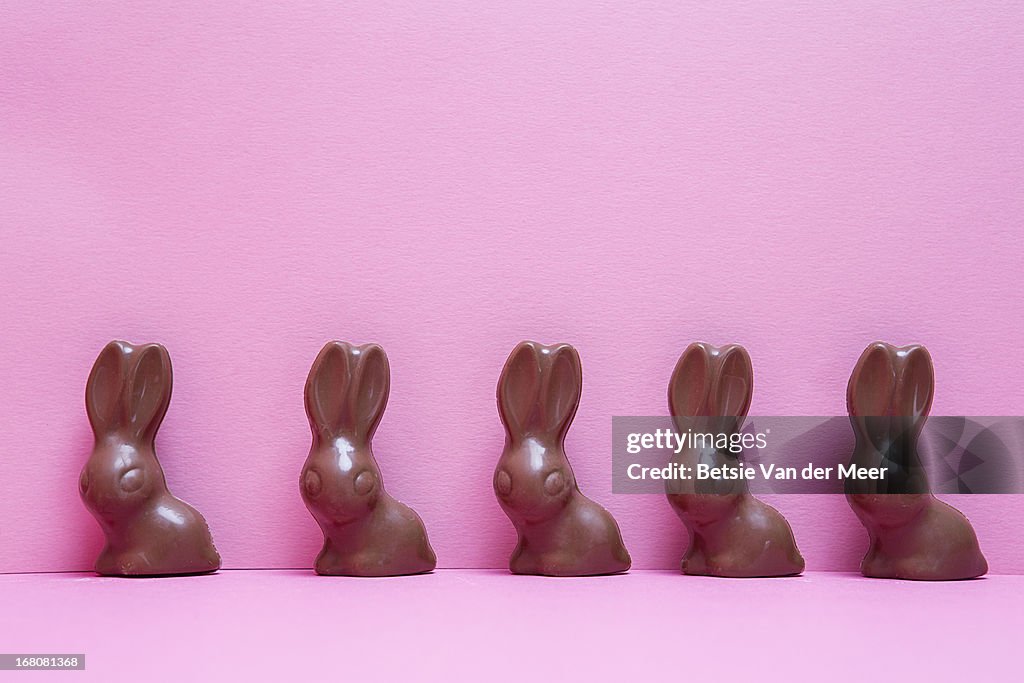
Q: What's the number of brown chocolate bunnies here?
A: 5